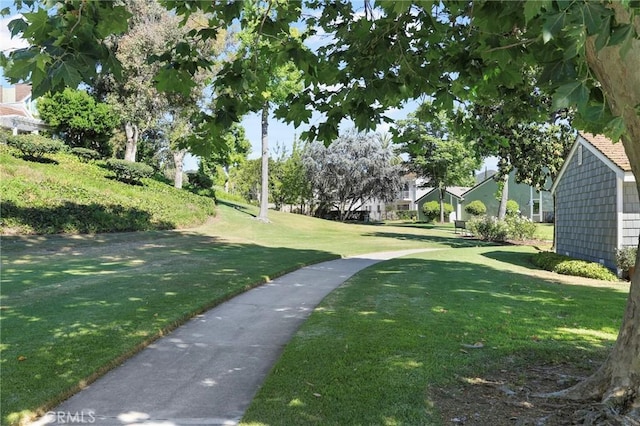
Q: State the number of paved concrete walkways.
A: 1